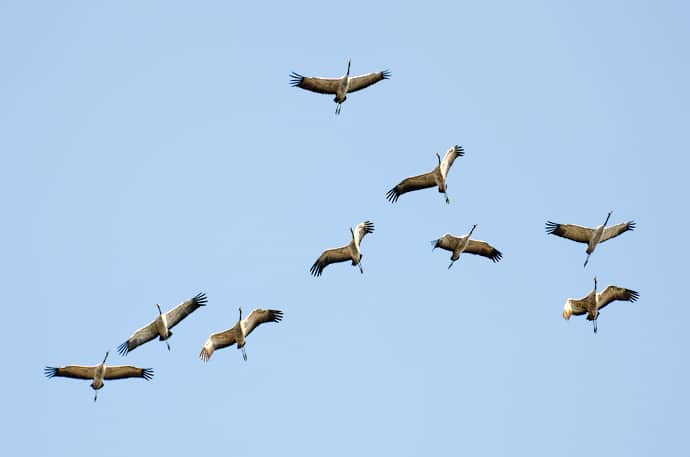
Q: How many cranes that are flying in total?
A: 9